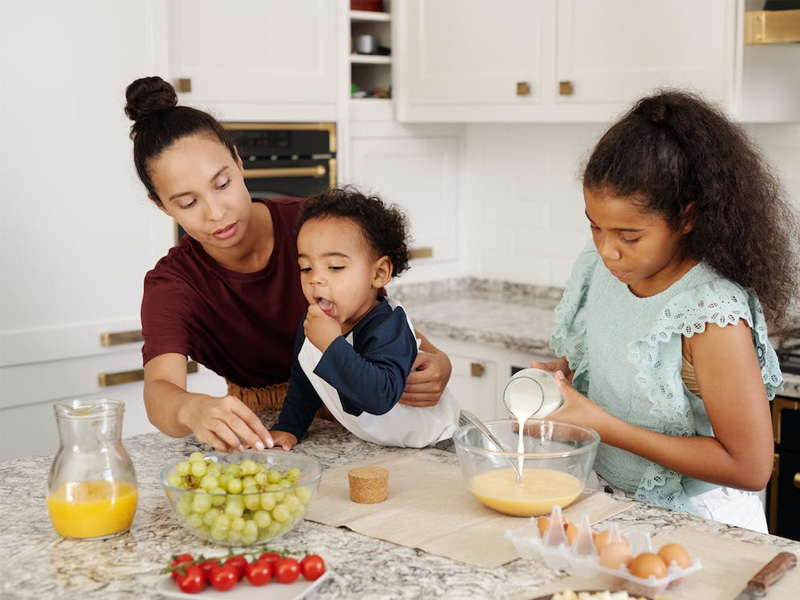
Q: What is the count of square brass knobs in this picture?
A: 4